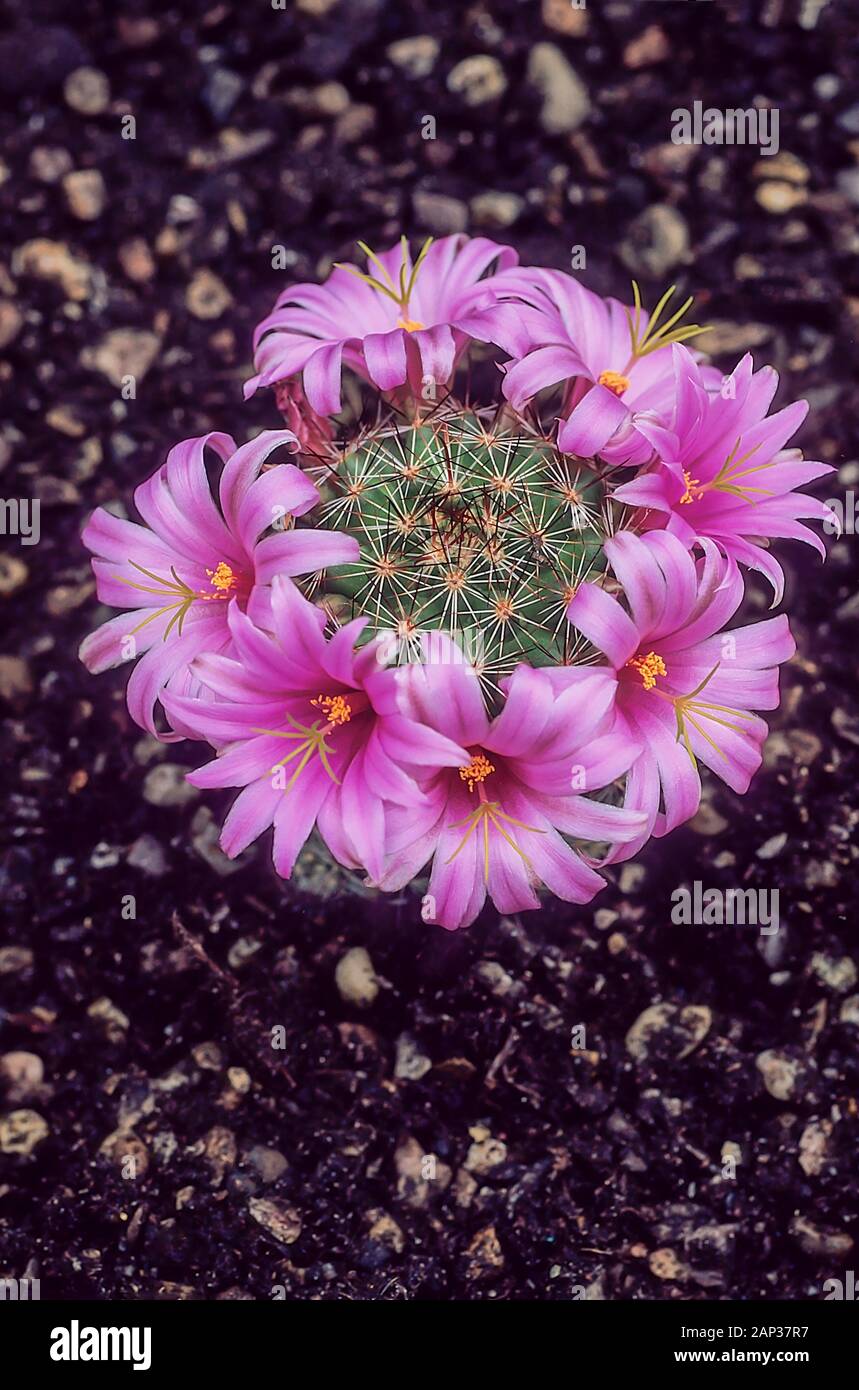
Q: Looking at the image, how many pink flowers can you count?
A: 7